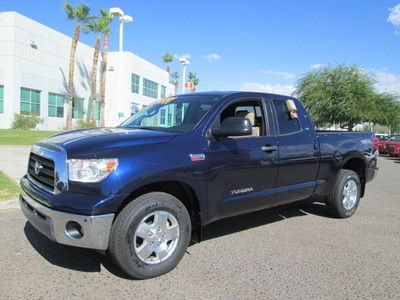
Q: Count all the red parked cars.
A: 2